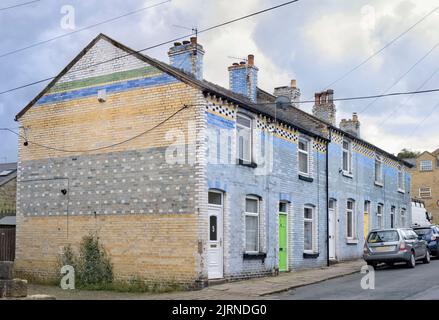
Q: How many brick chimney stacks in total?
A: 5